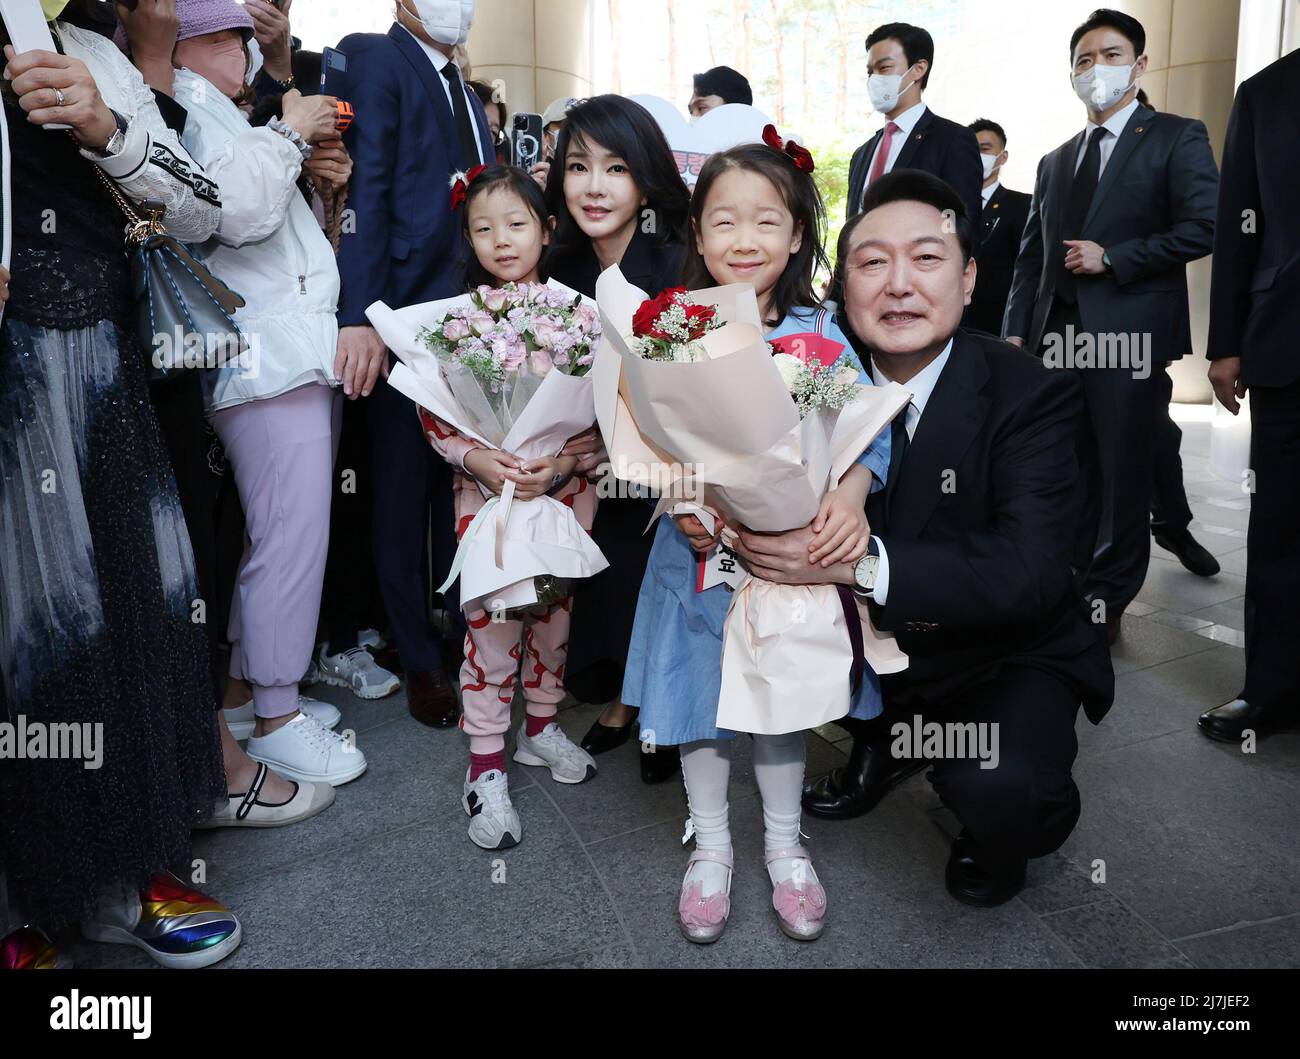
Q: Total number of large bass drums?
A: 0